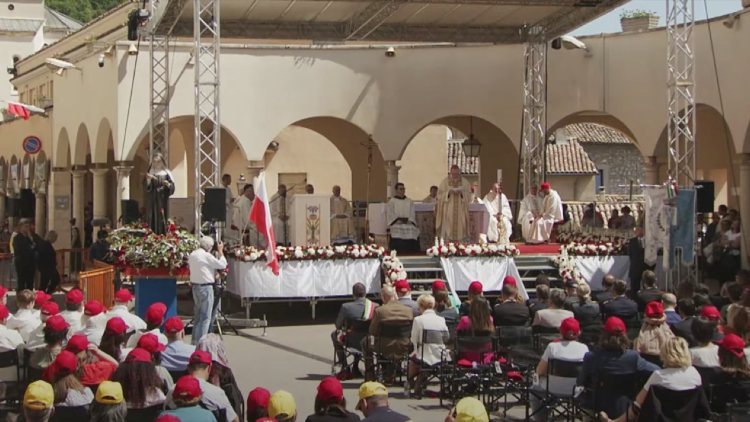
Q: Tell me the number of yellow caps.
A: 5